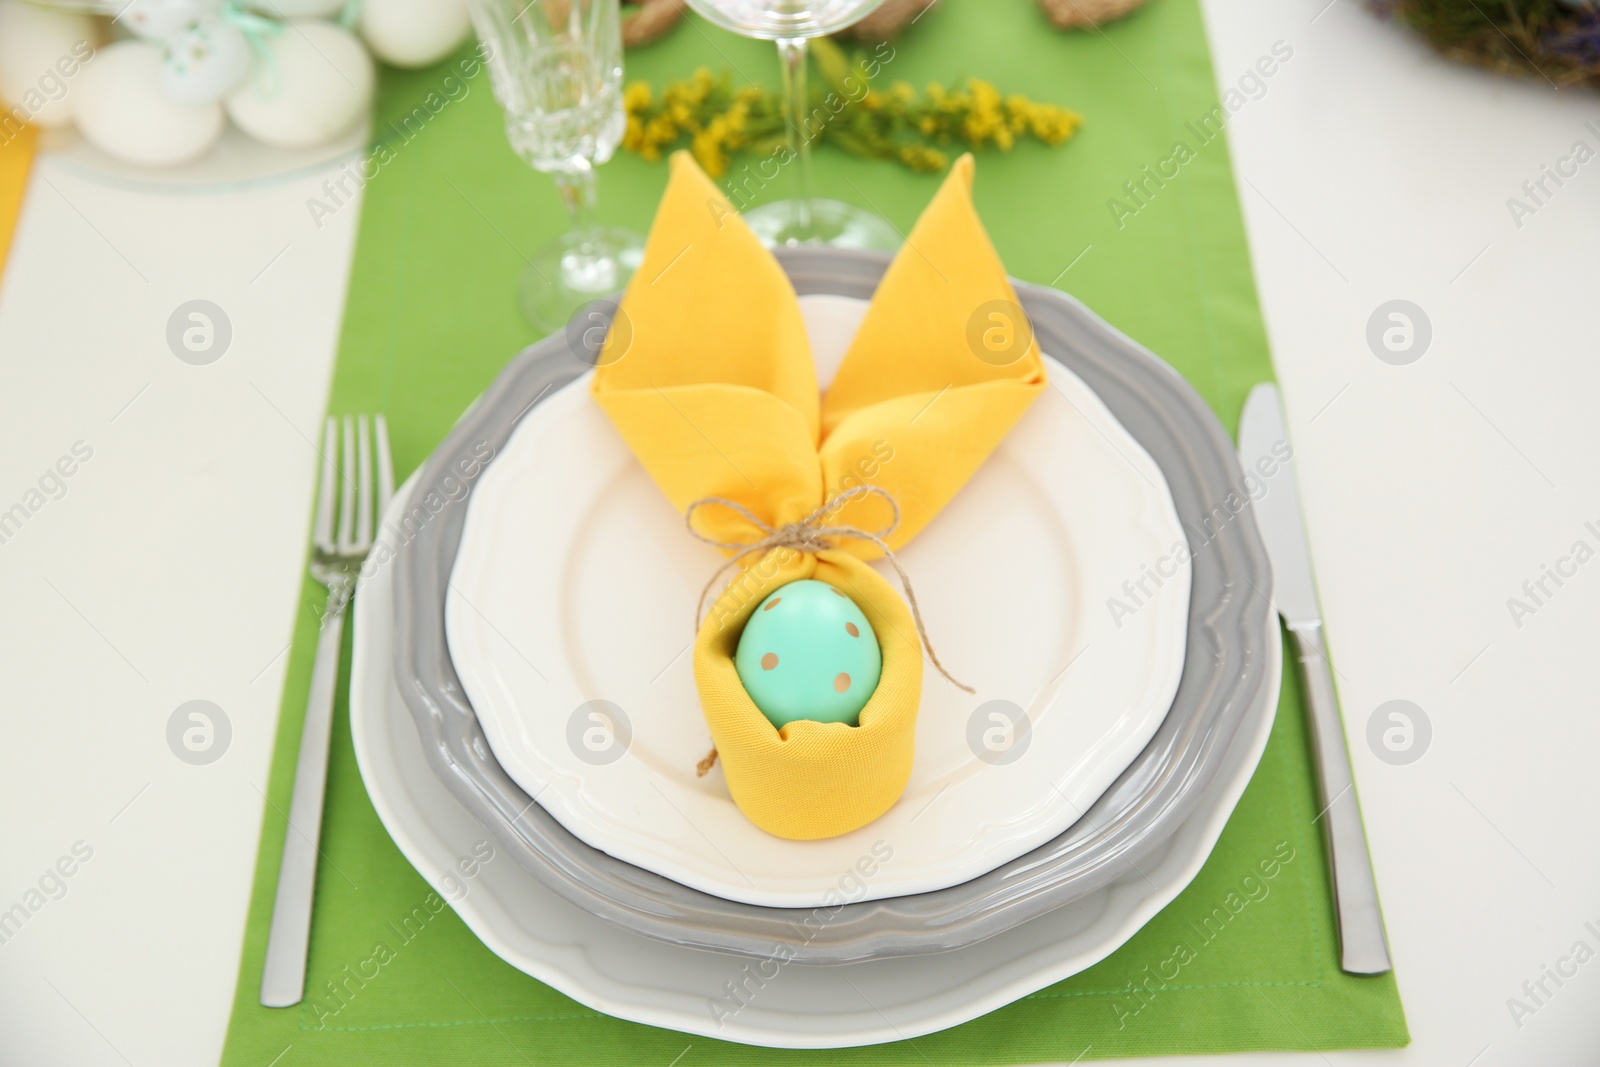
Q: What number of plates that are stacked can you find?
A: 3